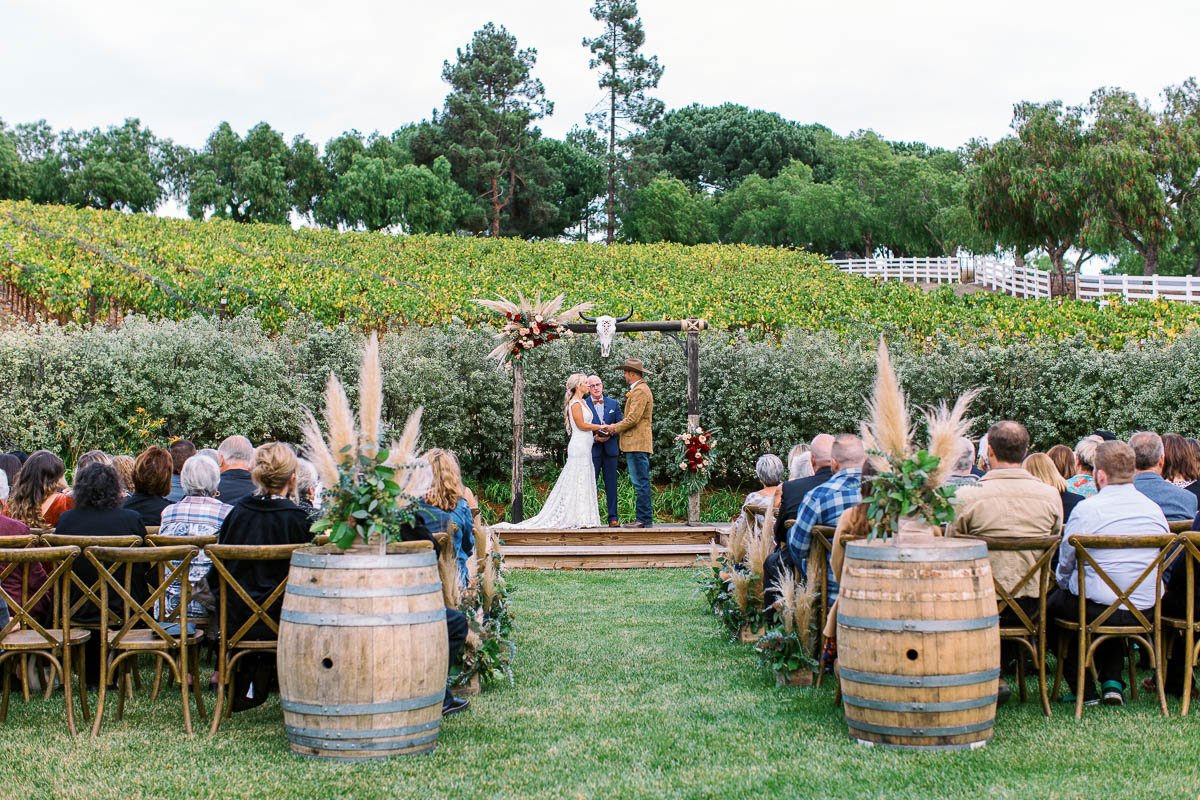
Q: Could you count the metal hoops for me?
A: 13